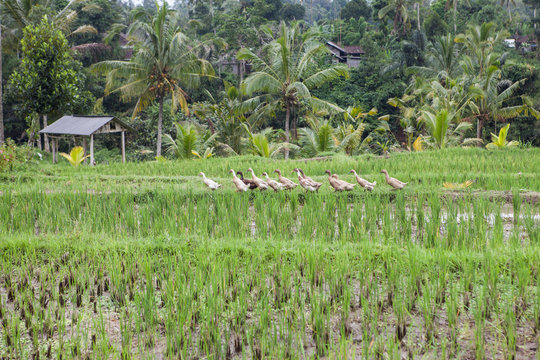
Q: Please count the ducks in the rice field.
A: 12